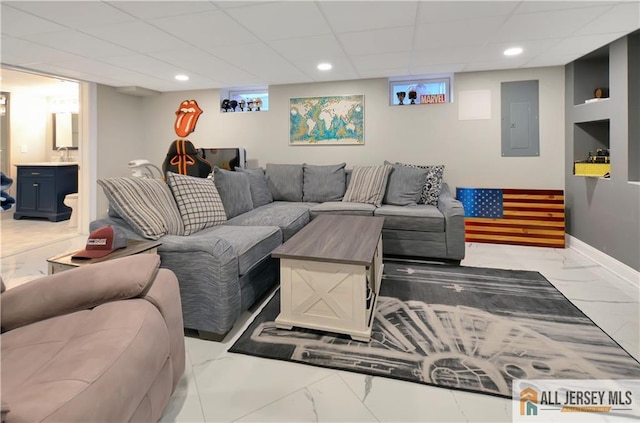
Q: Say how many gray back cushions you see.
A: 5